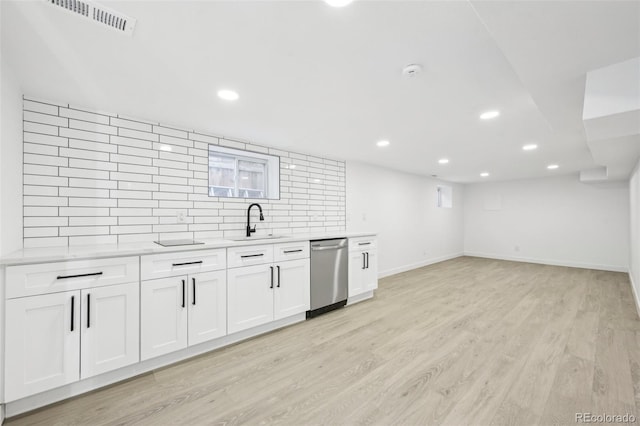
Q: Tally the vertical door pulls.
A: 8